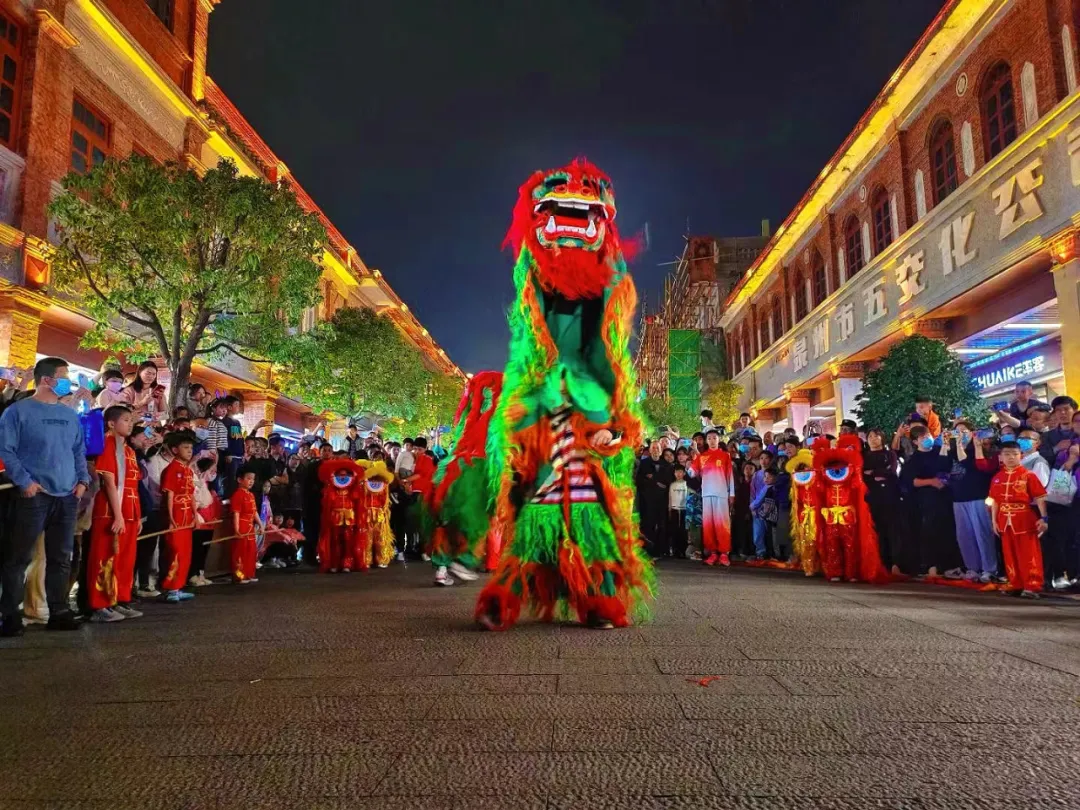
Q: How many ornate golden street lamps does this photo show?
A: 0